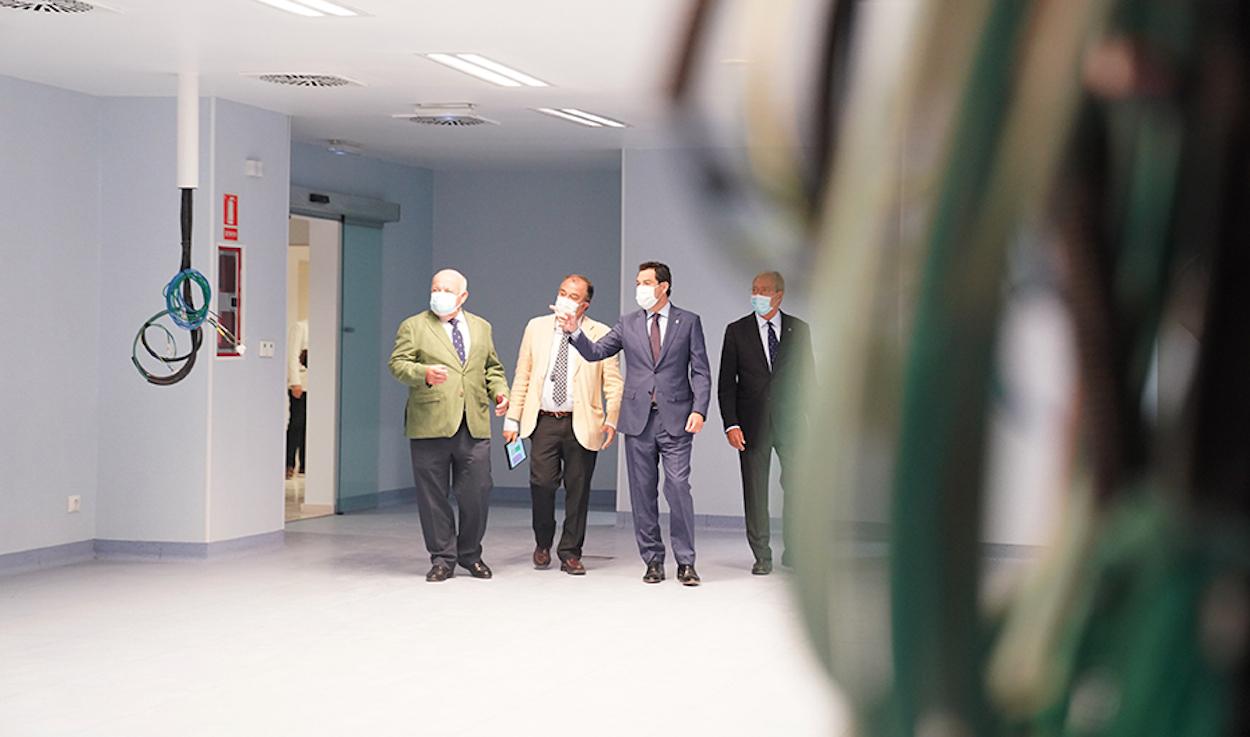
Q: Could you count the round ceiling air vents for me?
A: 3